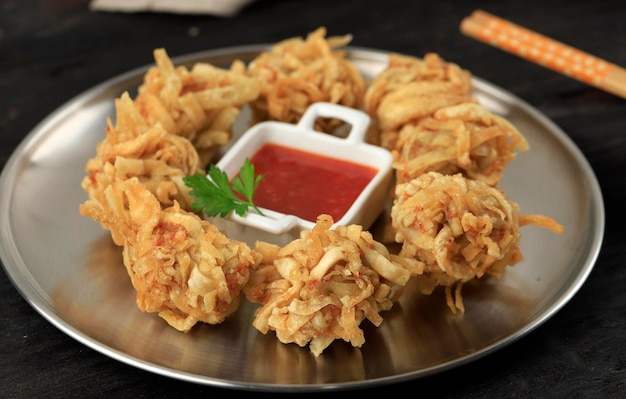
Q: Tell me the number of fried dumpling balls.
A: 8